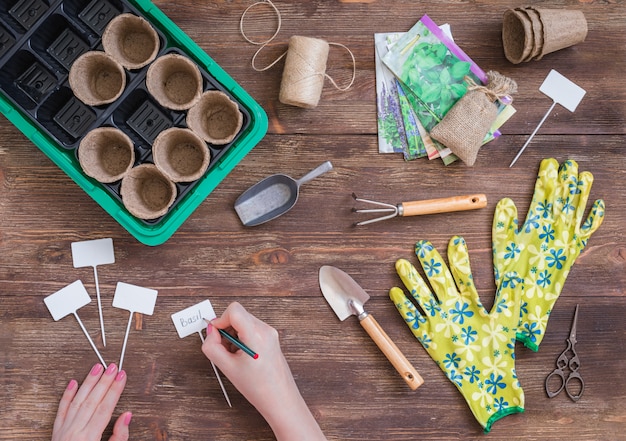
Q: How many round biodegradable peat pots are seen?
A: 10